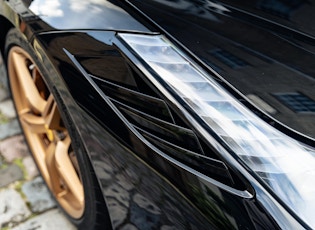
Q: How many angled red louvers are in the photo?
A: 0